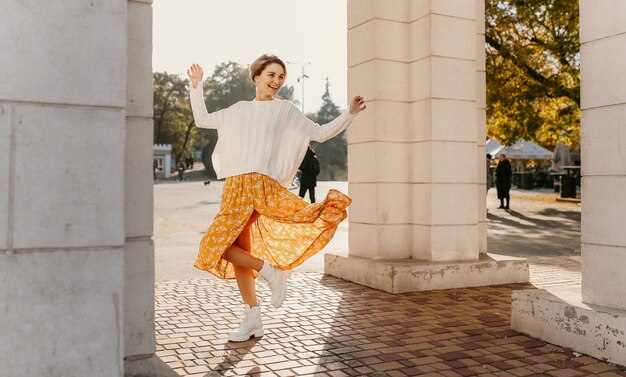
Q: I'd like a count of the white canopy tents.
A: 2